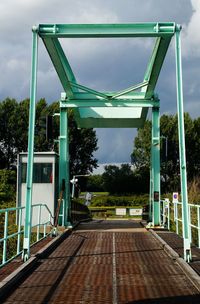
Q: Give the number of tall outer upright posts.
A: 2